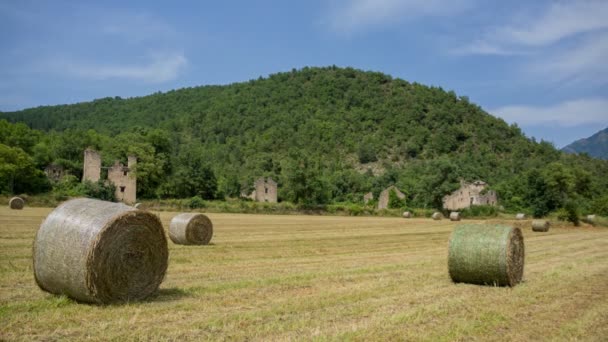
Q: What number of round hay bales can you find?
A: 11